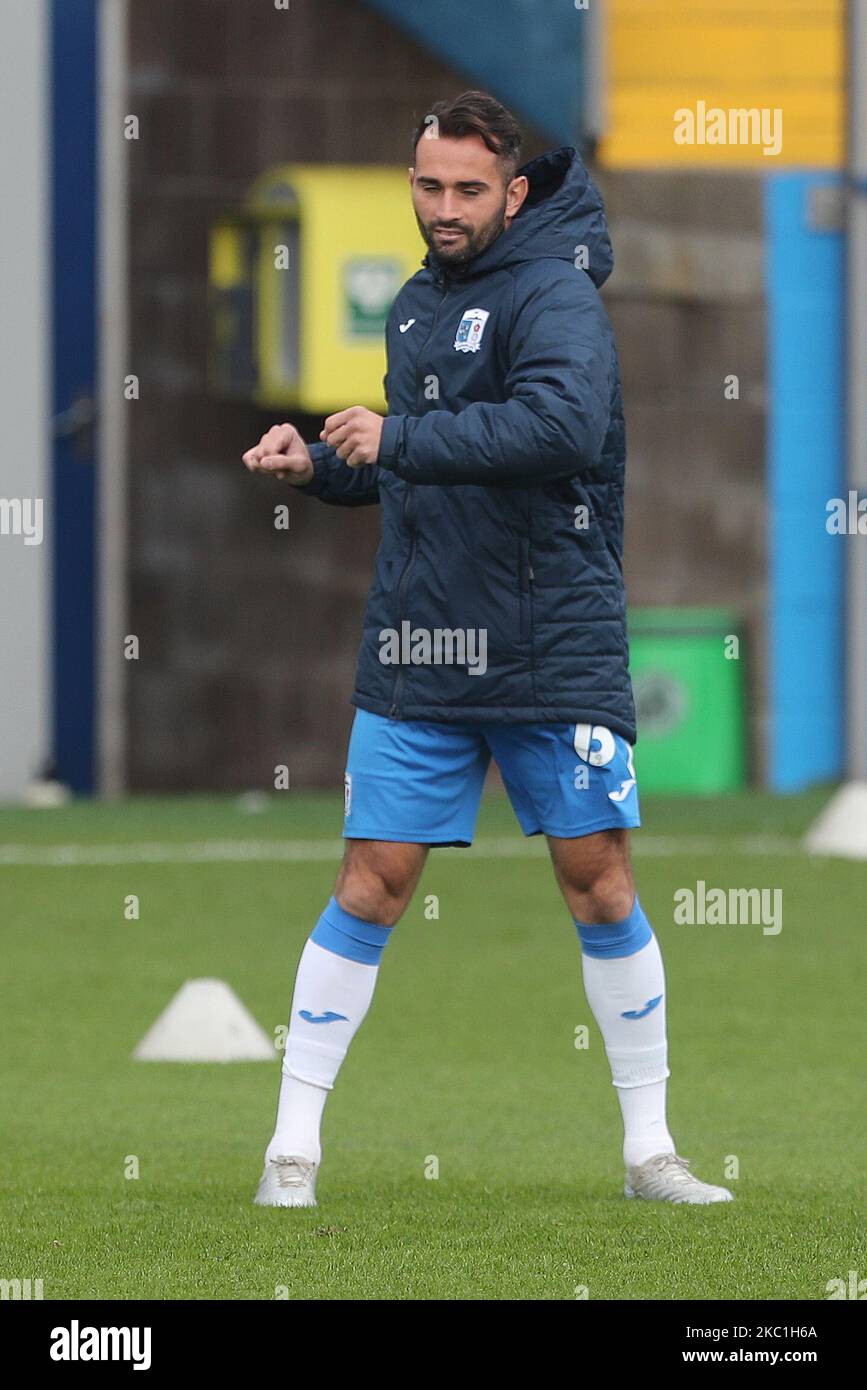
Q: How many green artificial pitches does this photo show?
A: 1